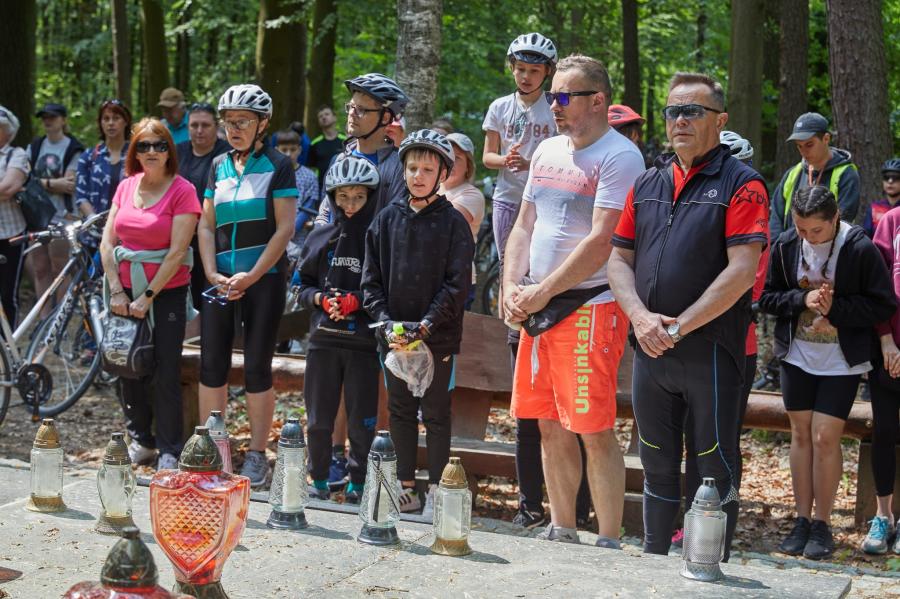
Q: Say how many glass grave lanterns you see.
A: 9